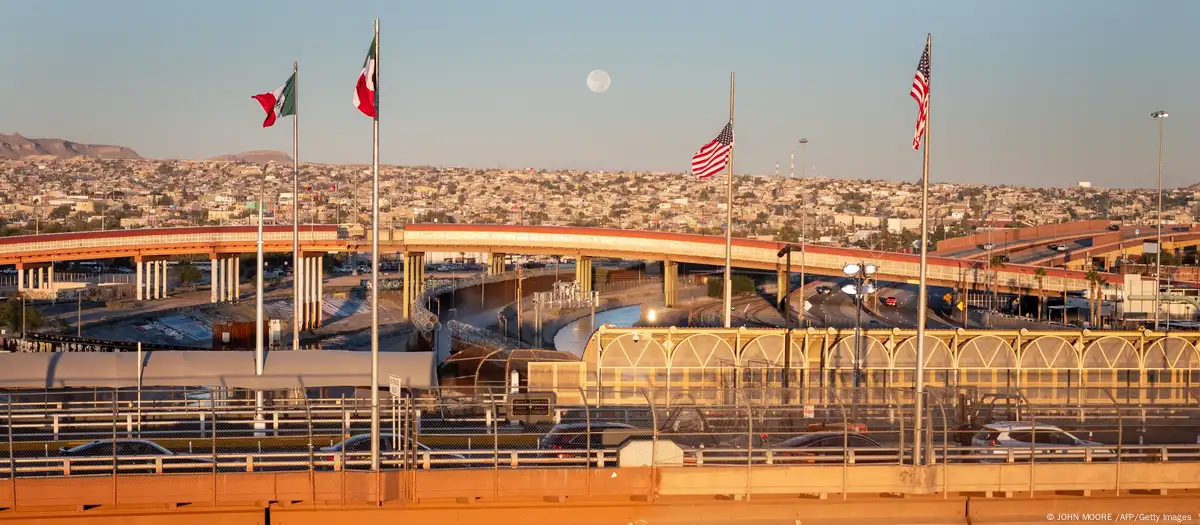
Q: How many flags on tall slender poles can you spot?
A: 4